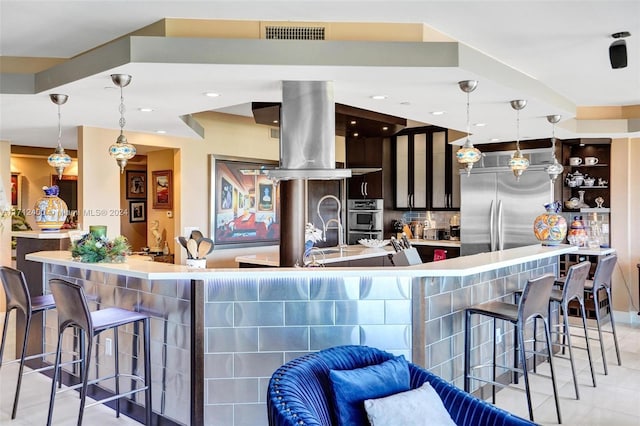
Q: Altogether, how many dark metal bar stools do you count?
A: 5